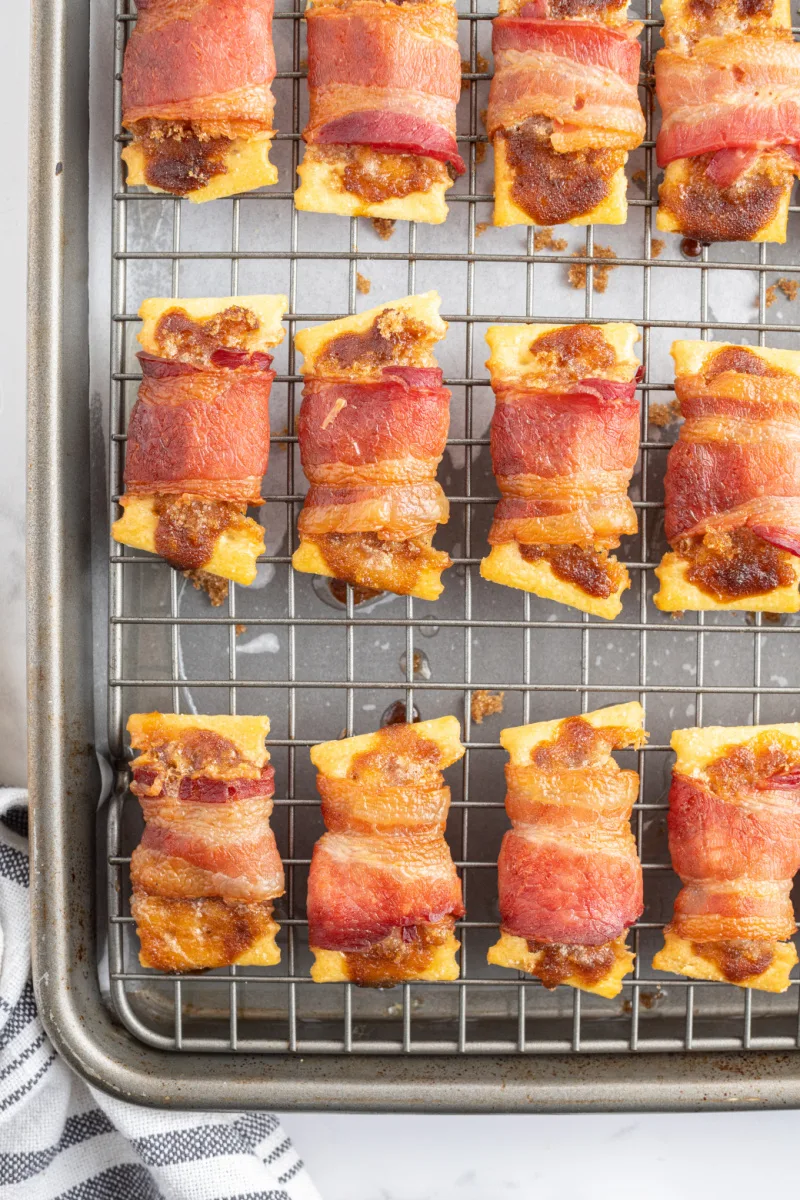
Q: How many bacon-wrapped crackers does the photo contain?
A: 12